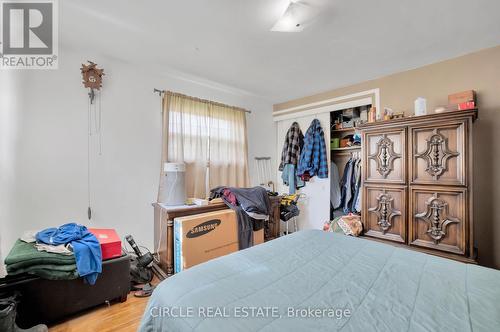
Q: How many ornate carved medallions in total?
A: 4